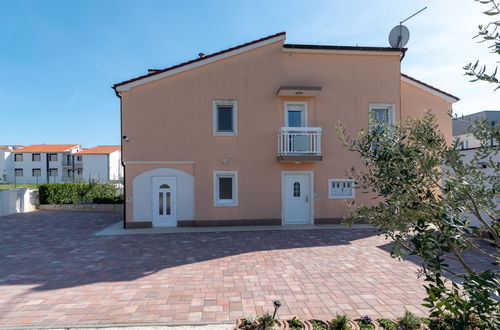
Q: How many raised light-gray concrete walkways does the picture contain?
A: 1